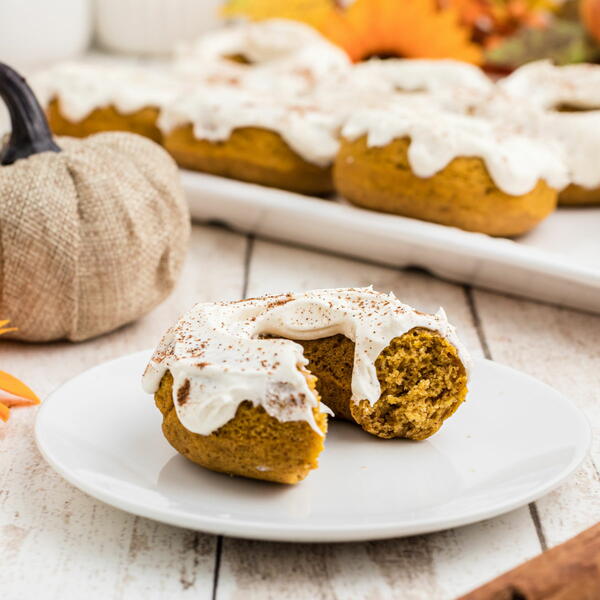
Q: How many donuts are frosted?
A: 7